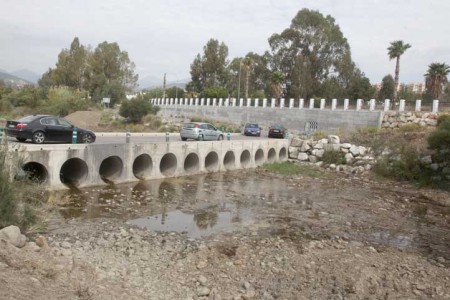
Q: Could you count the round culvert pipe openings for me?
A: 12